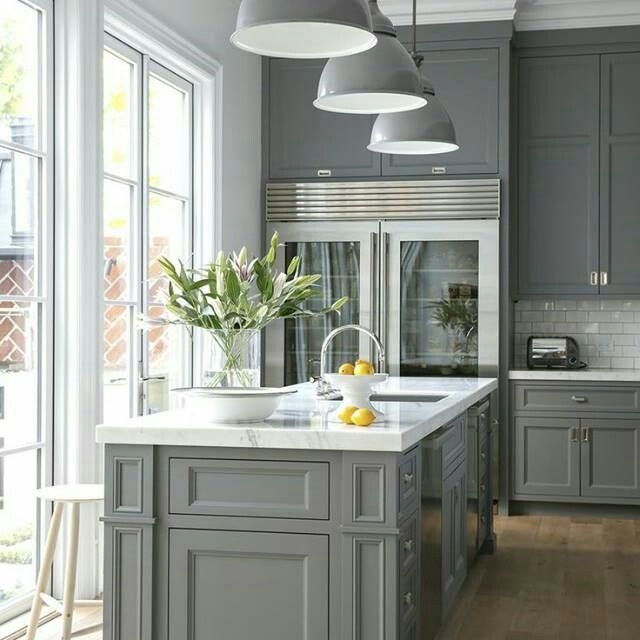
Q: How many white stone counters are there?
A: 2